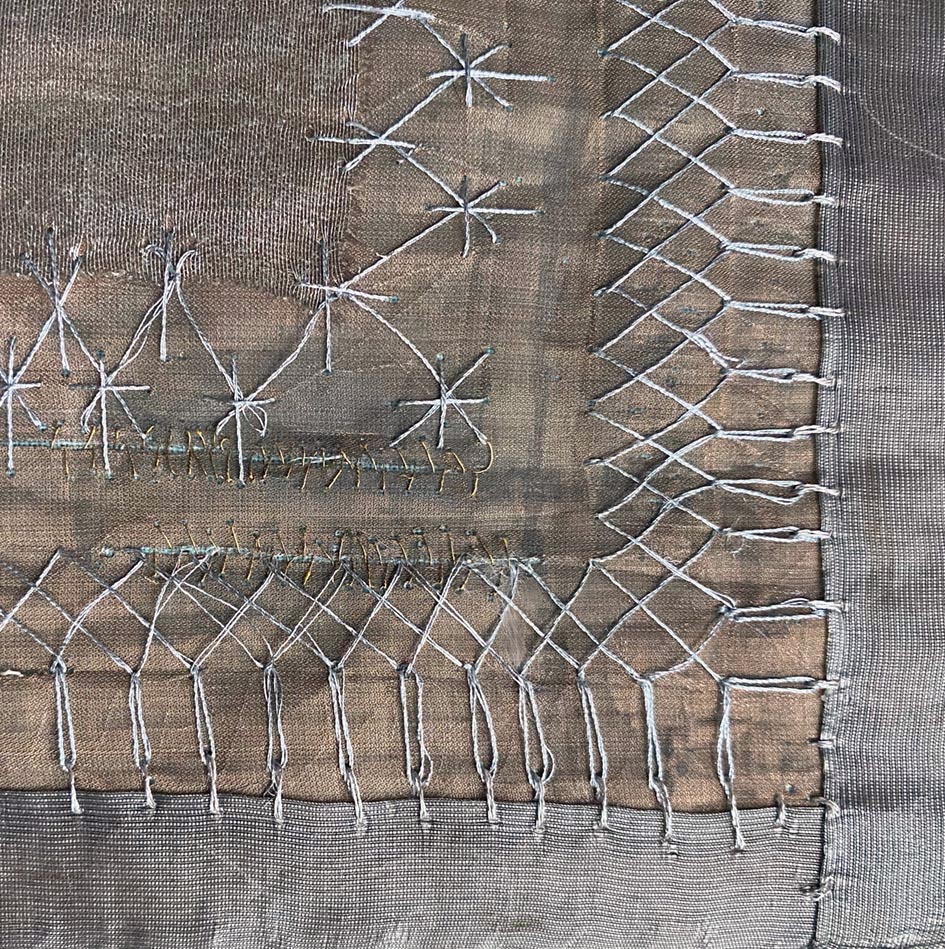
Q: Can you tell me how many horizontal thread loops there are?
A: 12